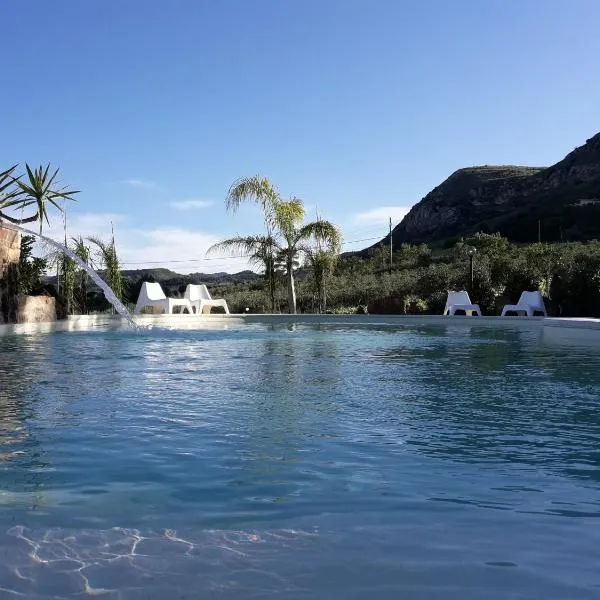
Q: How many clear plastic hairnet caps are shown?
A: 0